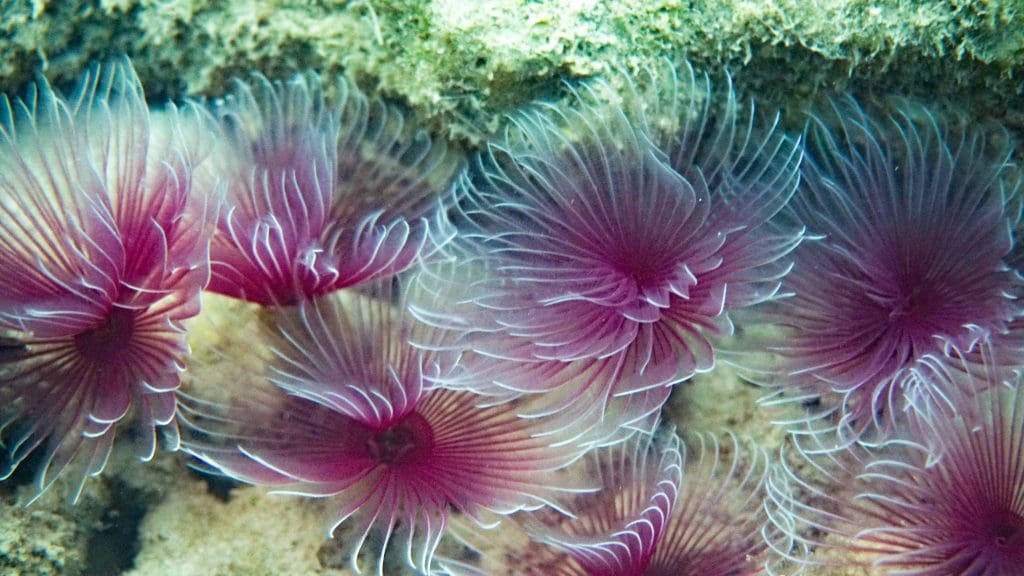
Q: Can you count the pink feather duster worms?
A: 7